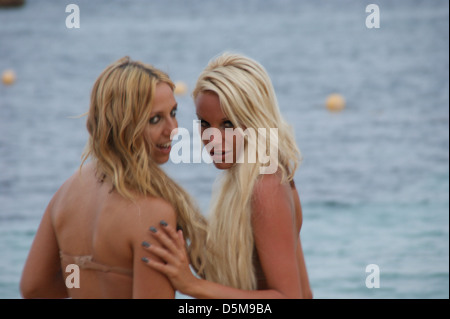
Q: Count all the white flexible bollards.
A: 0